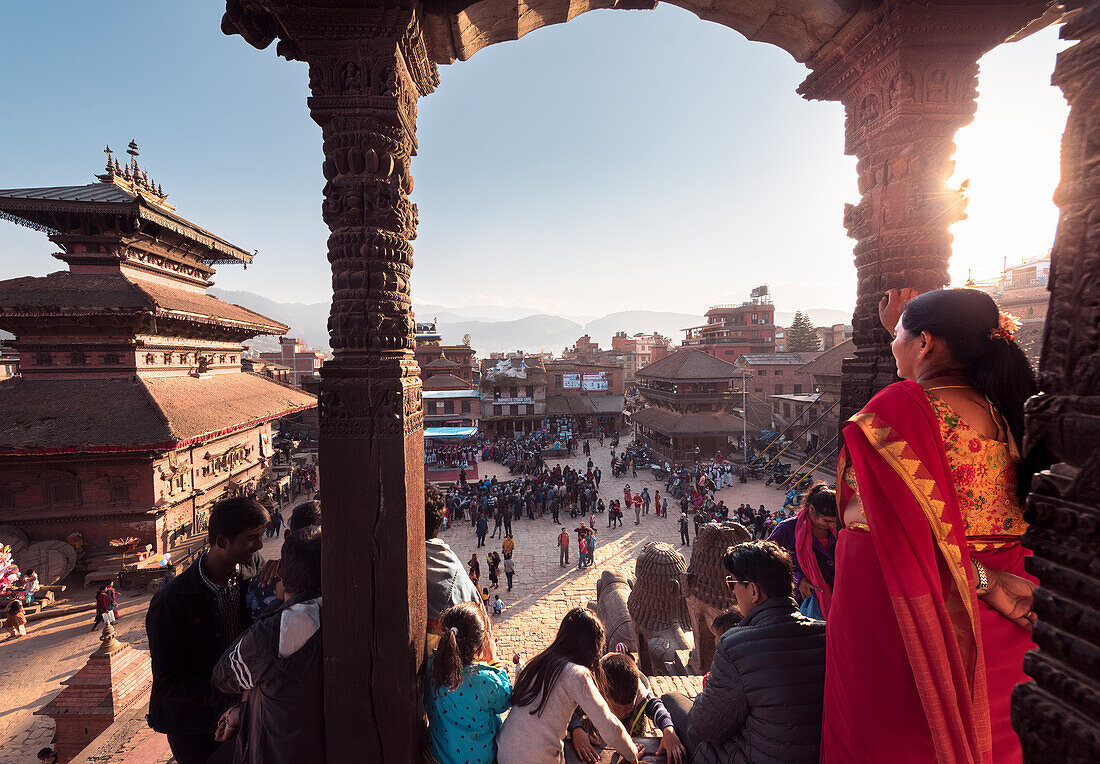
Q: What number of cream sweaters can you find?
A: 1